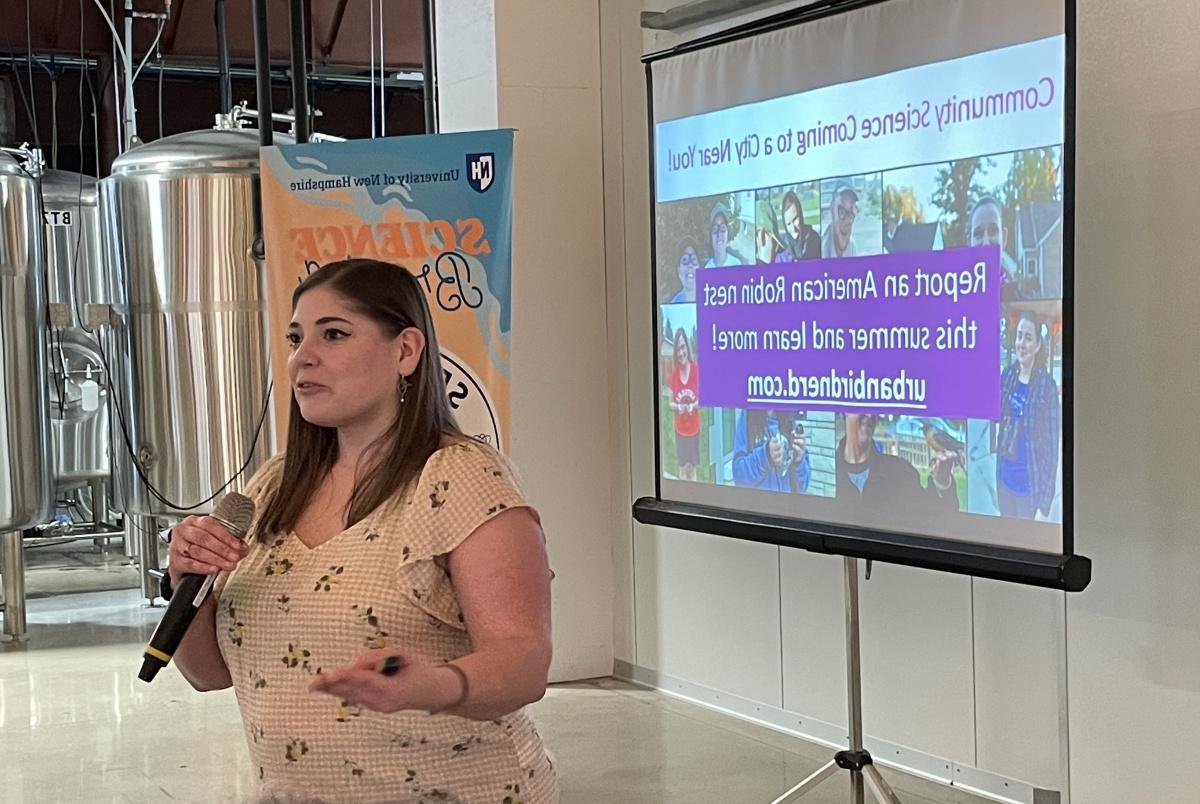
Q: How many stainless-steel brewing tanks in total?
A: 3